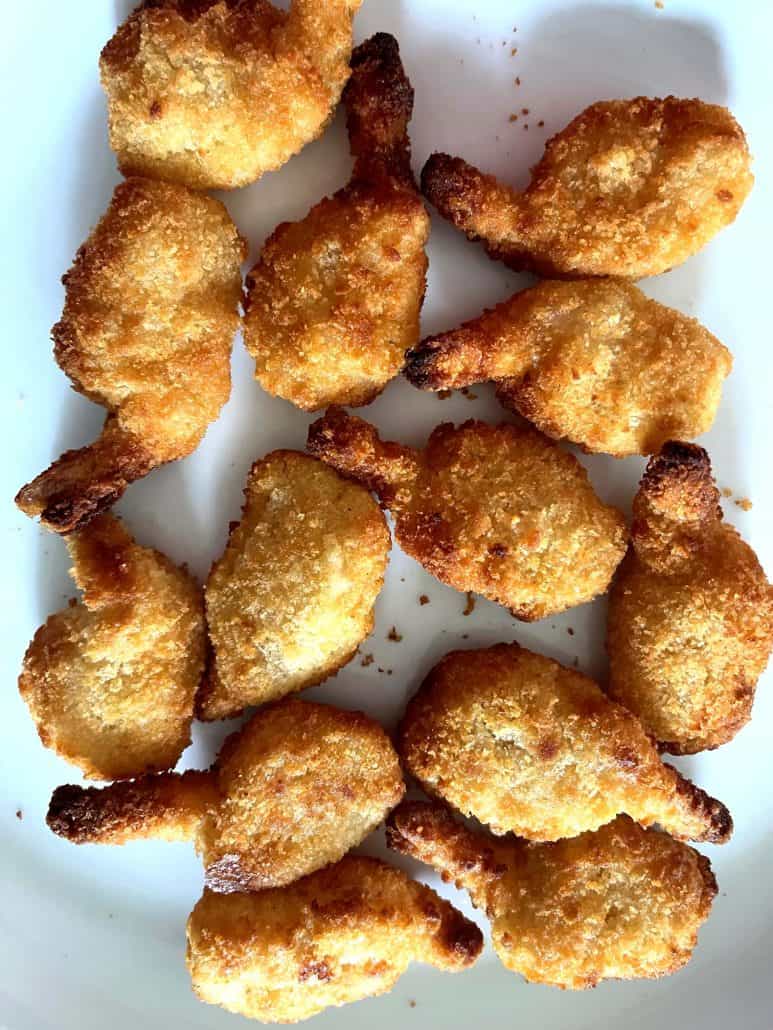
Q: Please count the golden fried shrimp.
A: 13